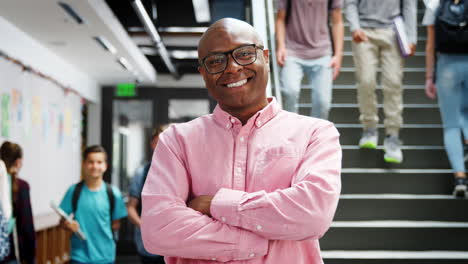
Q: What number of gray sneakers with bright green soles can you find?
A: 2